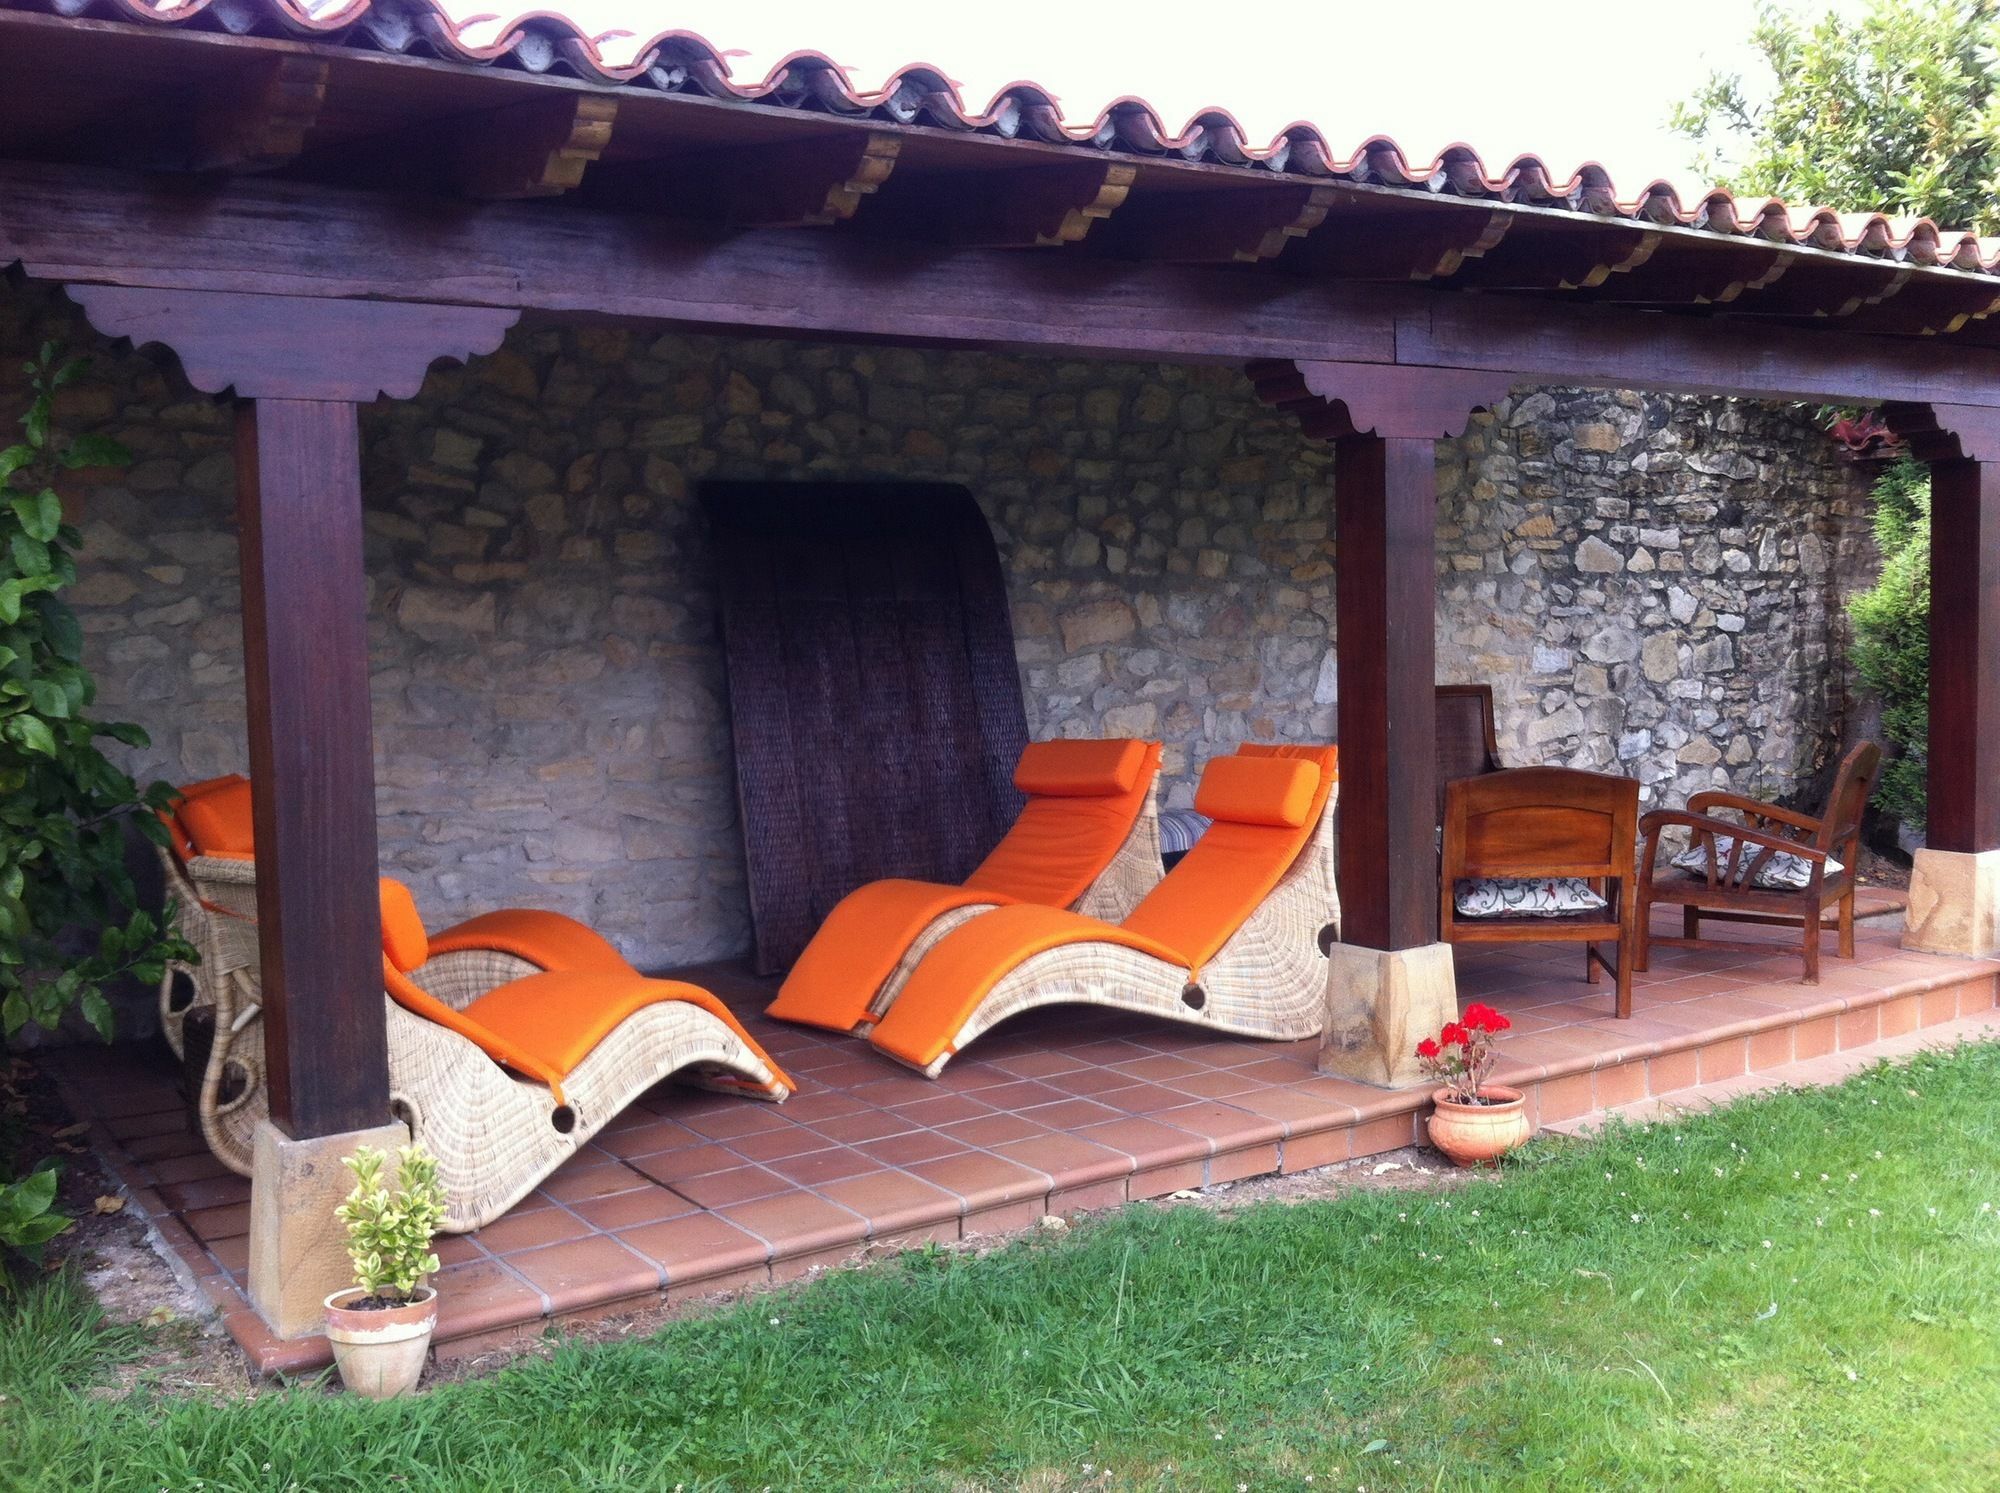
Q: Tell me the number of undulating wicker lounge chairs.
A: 4